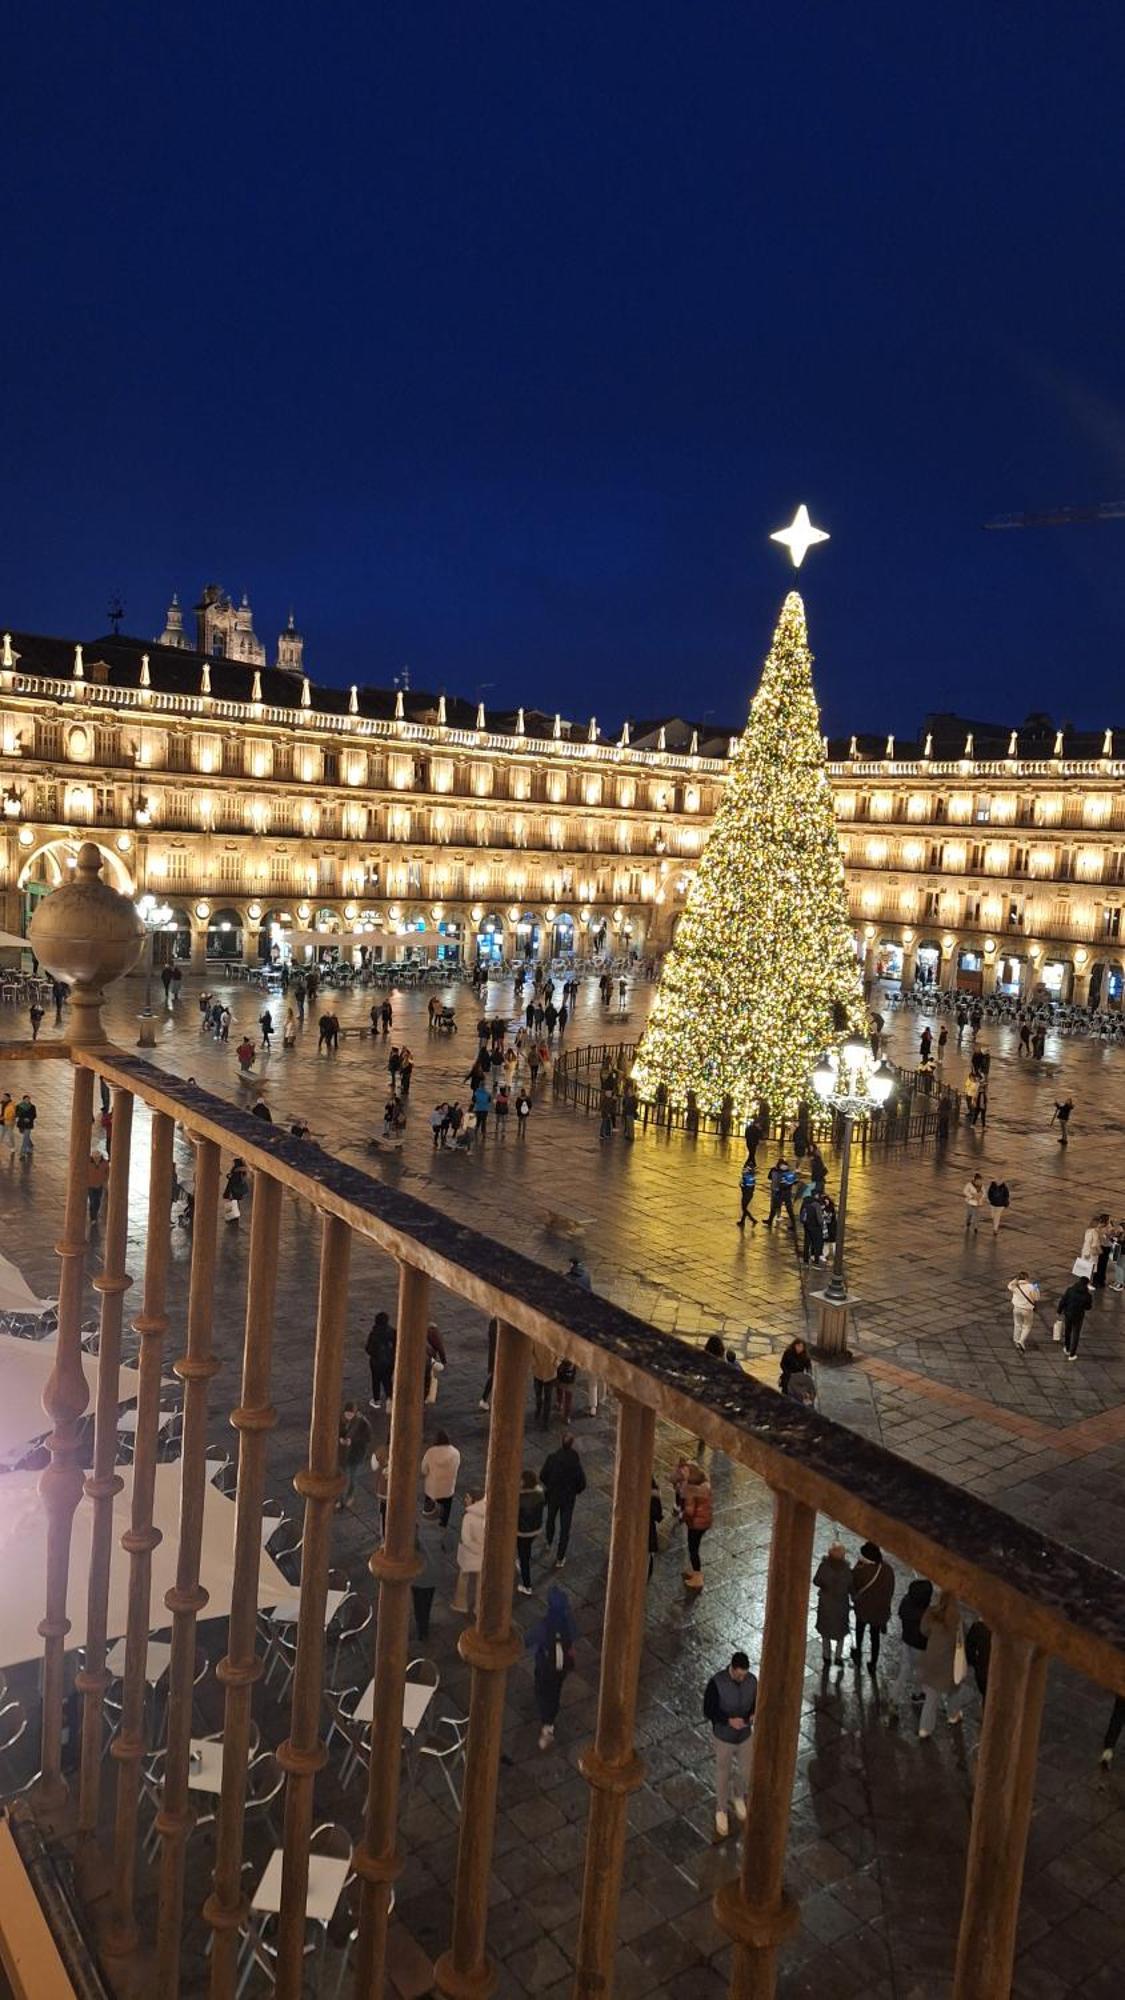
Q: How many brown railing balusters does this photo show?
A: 11